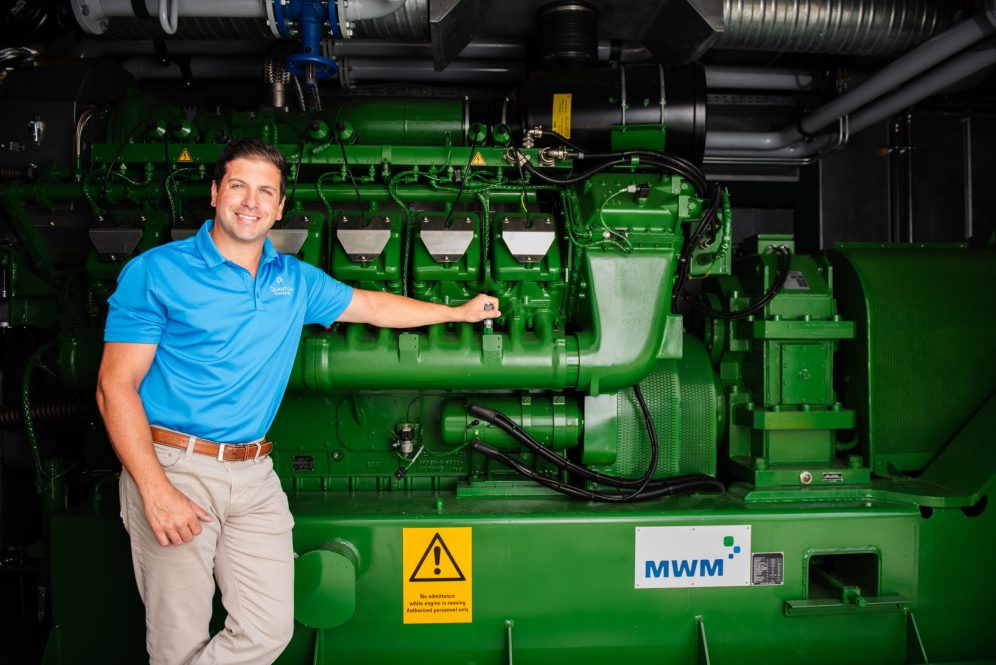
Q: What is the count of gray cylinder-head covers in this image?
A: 6